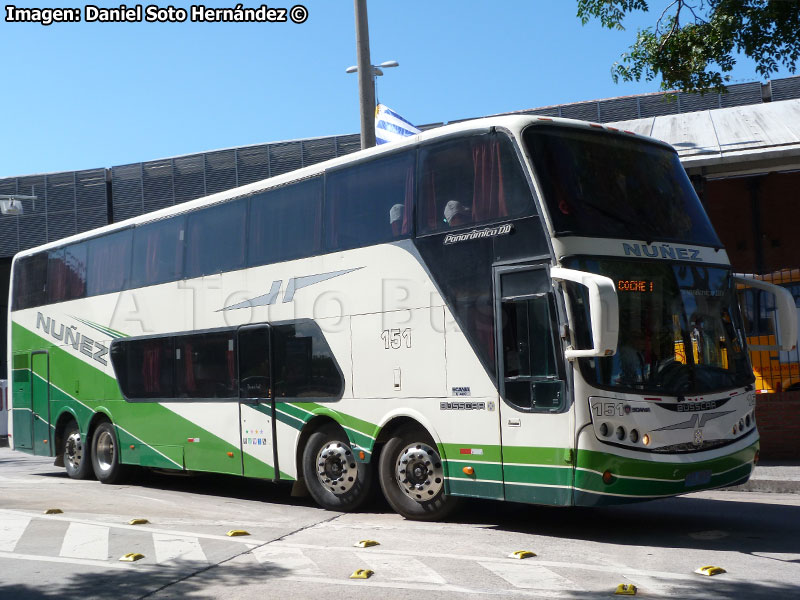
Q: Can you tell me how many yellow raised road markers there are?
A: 9